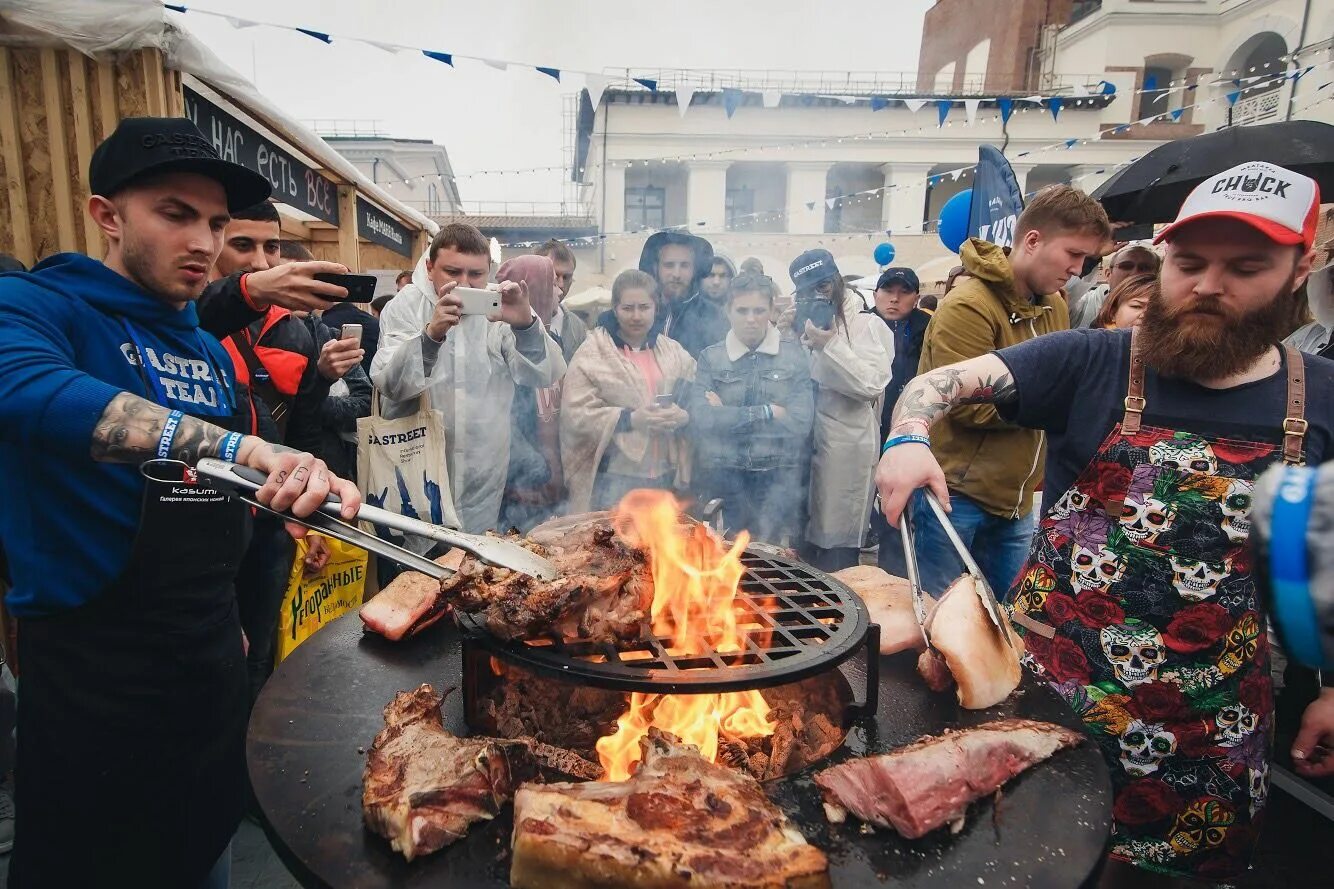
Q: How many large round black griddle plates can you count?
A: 1